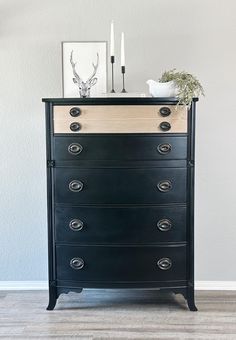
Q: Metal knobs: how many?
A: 12